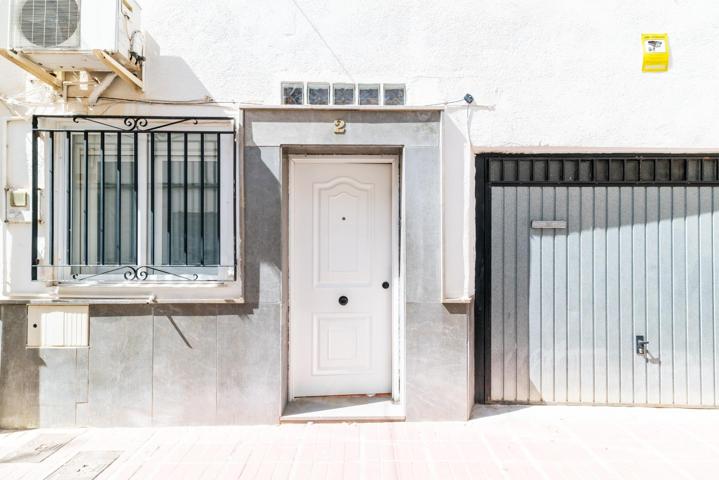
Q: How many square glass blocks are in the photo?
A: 5